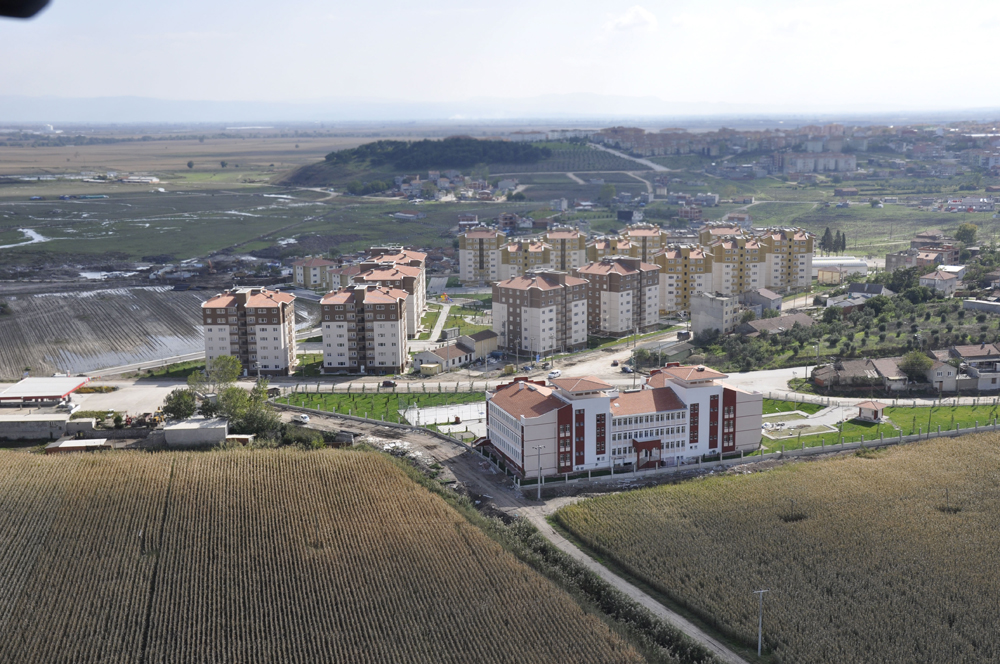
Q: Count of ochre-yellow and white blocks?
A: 9